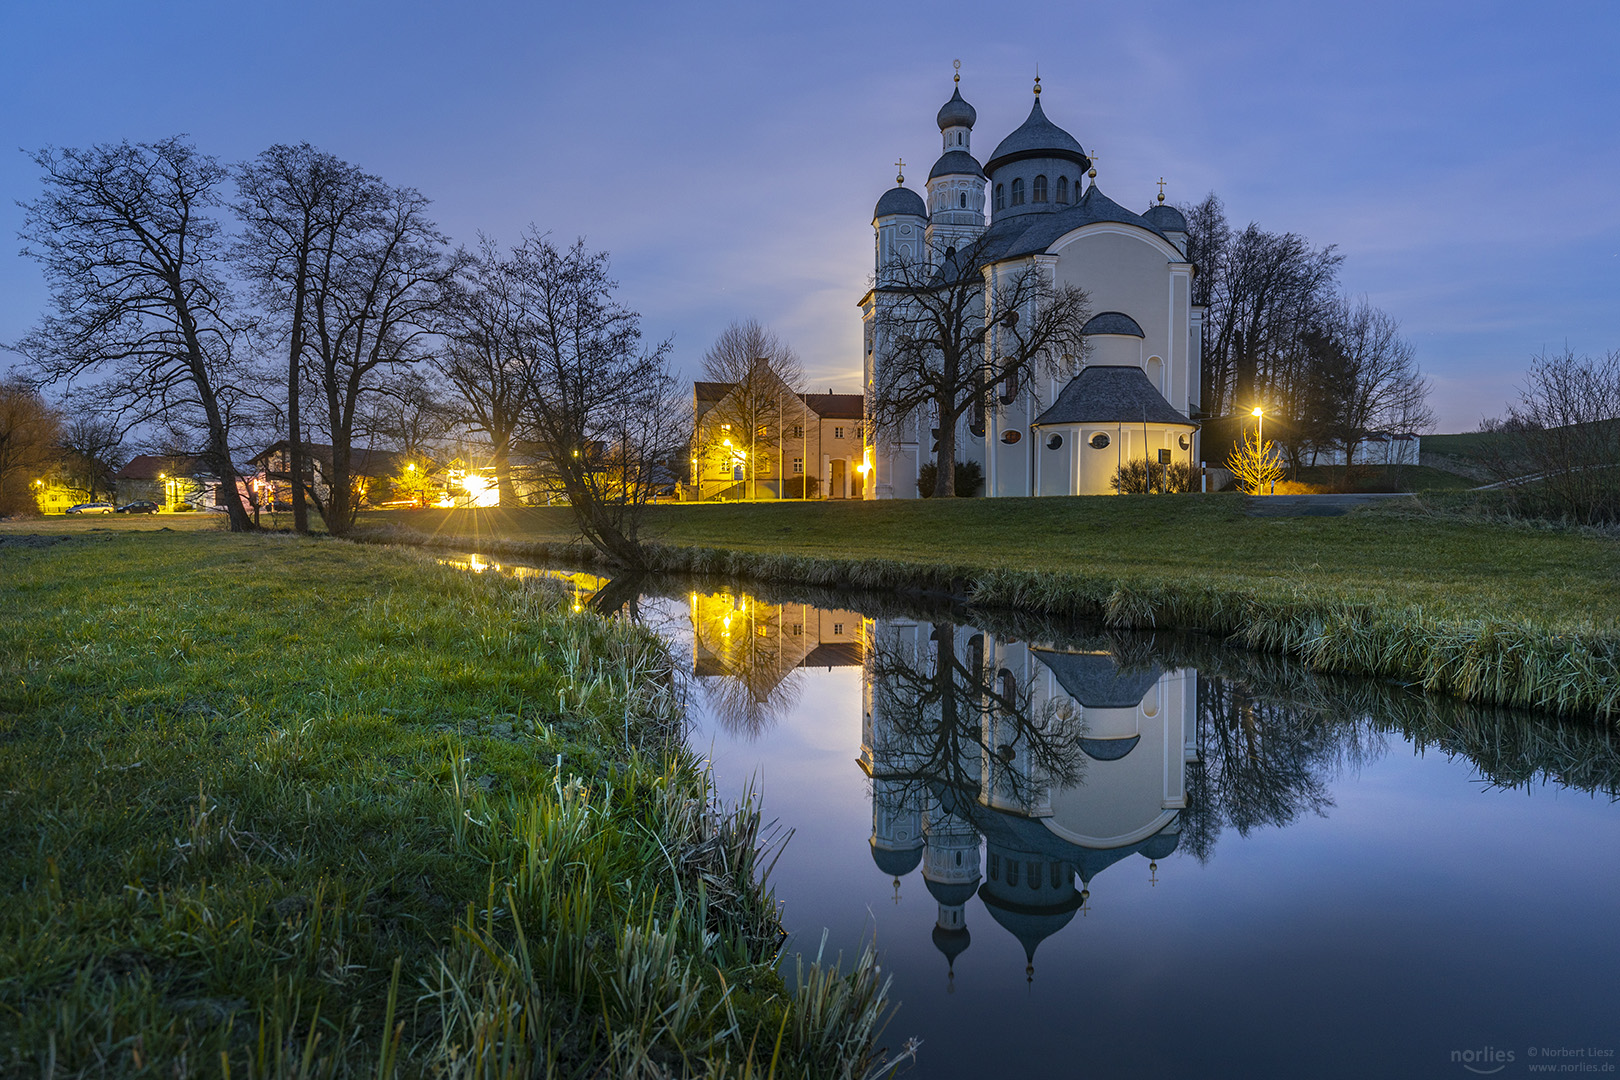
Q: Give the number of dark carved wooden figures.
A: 0